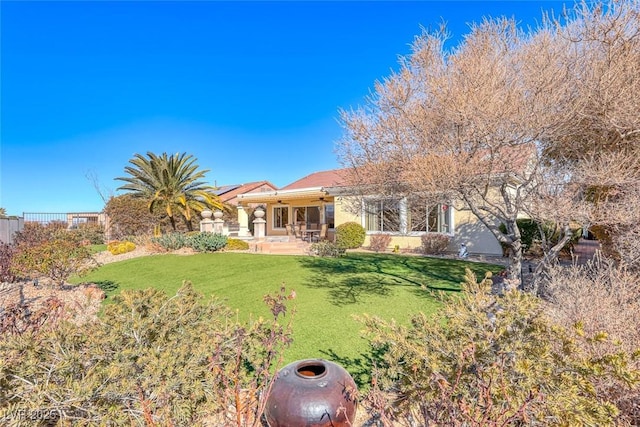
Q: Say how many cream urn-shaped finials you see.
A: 3